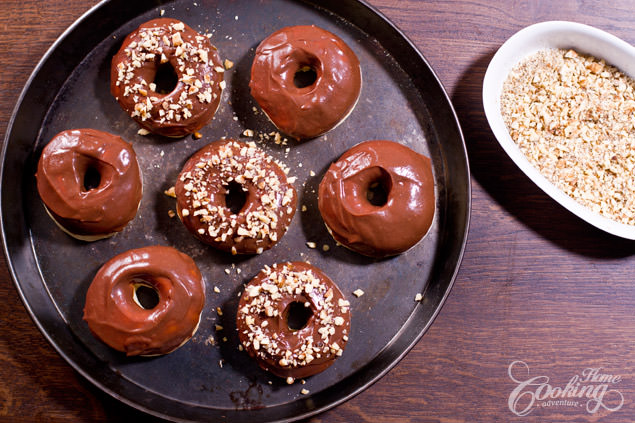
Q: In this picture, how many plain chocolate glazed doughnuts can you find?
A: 4